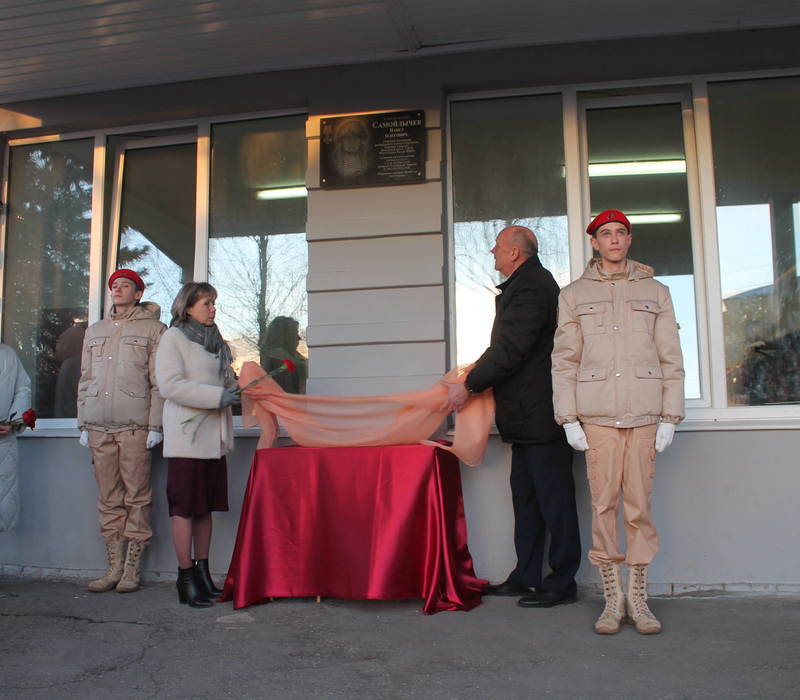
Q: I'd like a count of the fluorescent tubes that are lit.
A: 3